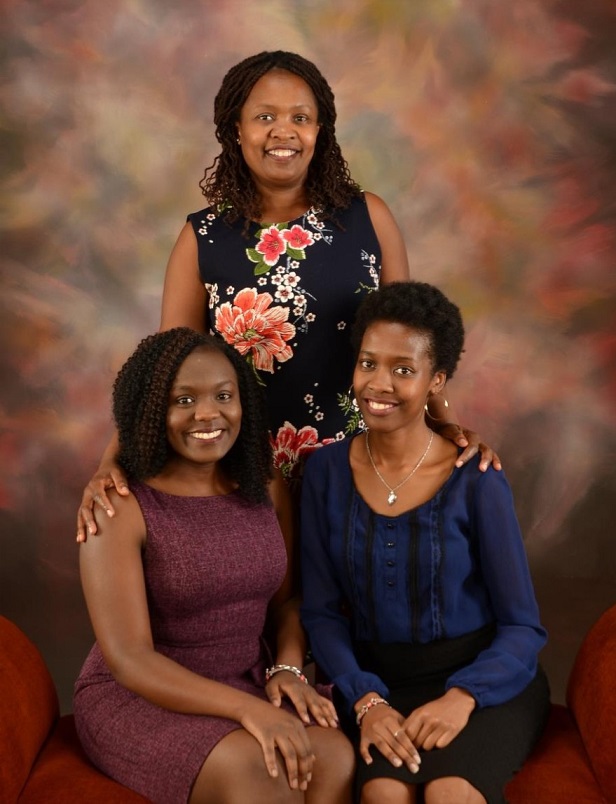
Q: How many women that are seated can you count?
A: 2